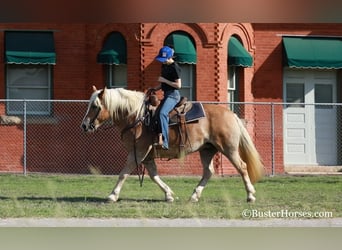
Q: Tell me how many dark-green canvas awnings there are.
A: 5